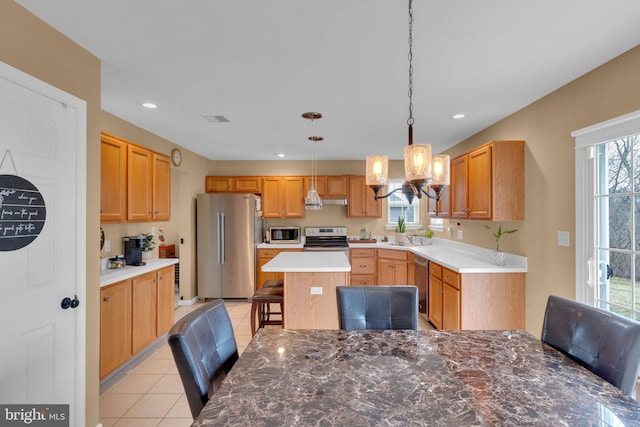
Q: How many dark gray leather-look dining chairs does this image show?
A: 3